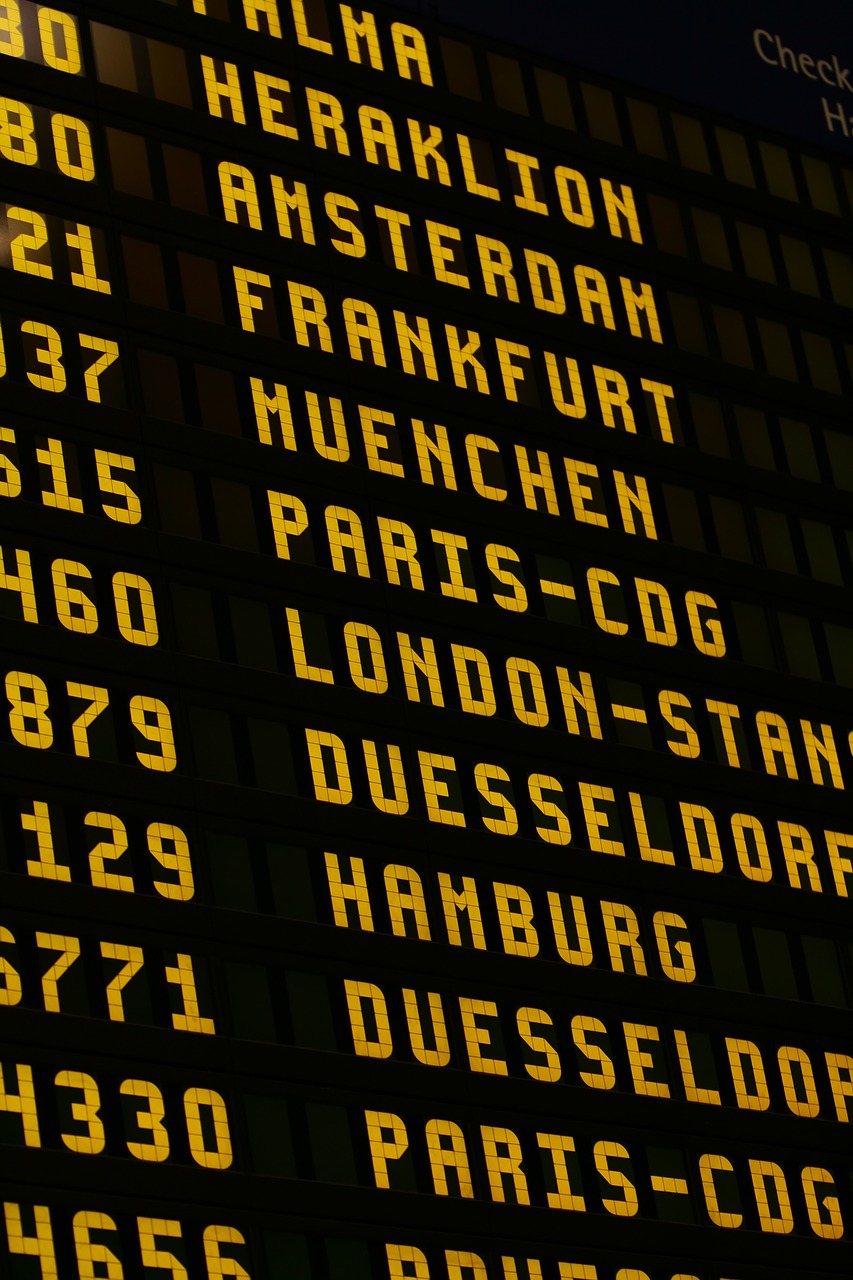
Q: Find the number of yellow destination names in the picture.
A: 12